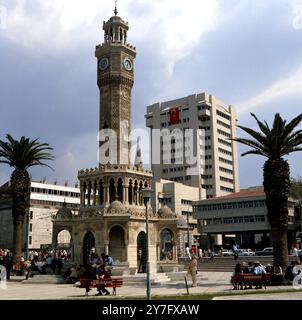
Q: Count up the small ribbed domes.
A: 3